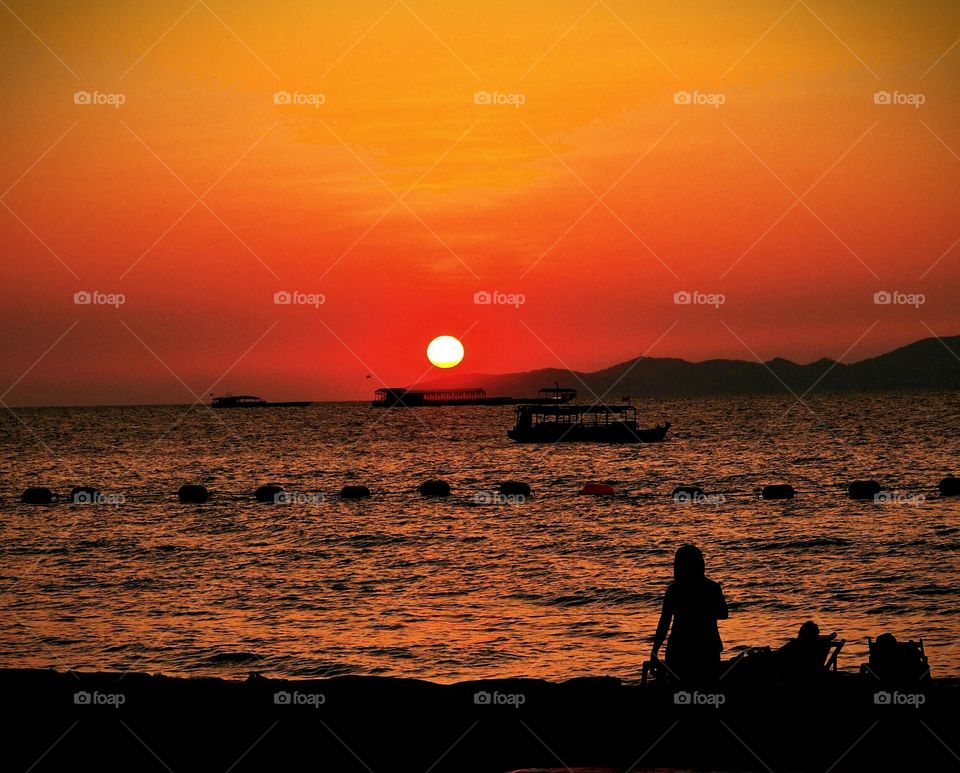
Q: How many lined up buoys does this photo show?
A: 12